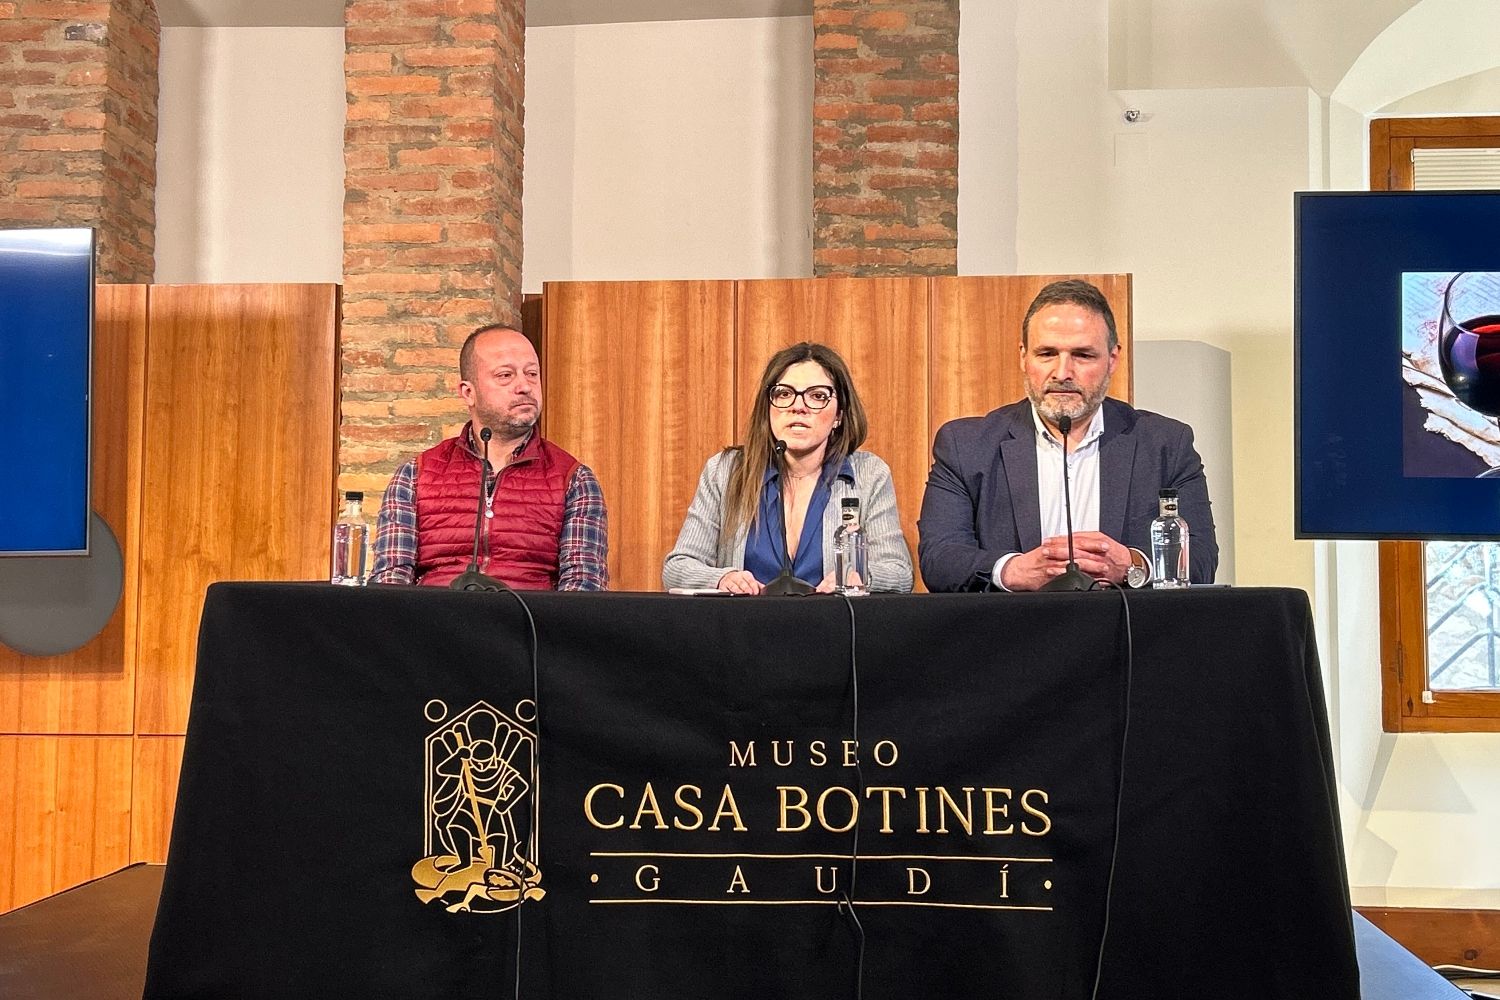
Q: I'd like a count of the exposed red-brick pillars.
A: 3